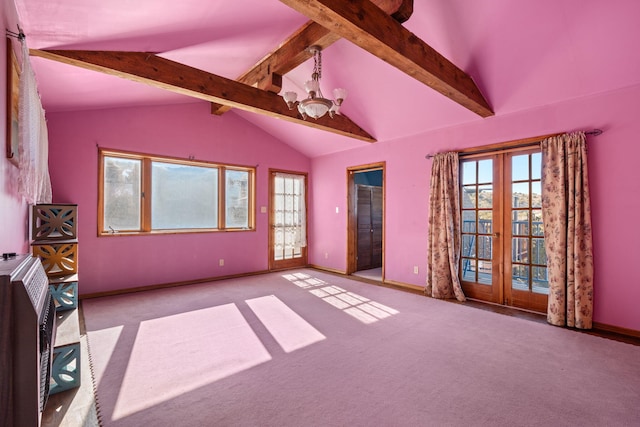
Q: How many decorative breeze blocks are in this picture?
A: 4